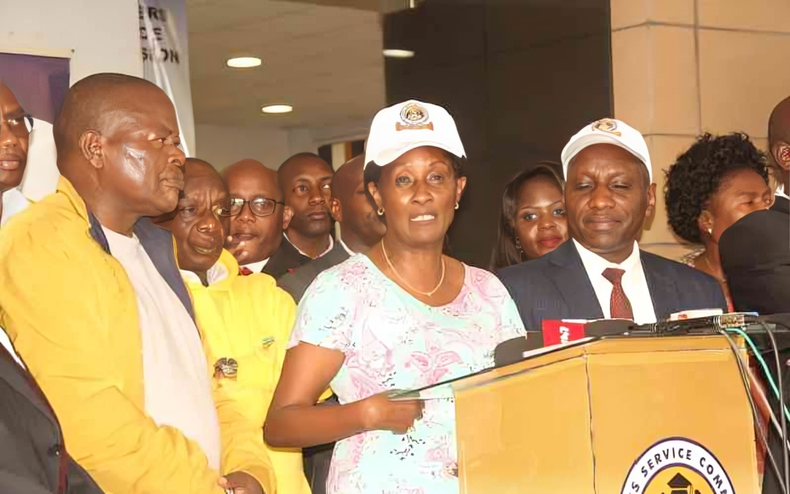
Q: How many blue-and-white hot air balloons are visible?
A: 0